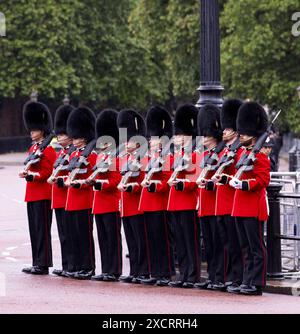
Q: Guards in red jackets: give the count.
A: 10